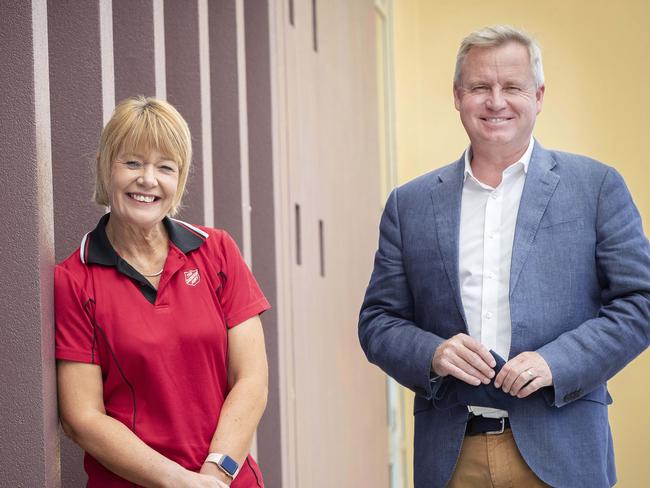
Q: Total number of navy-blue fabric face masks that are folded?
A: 1